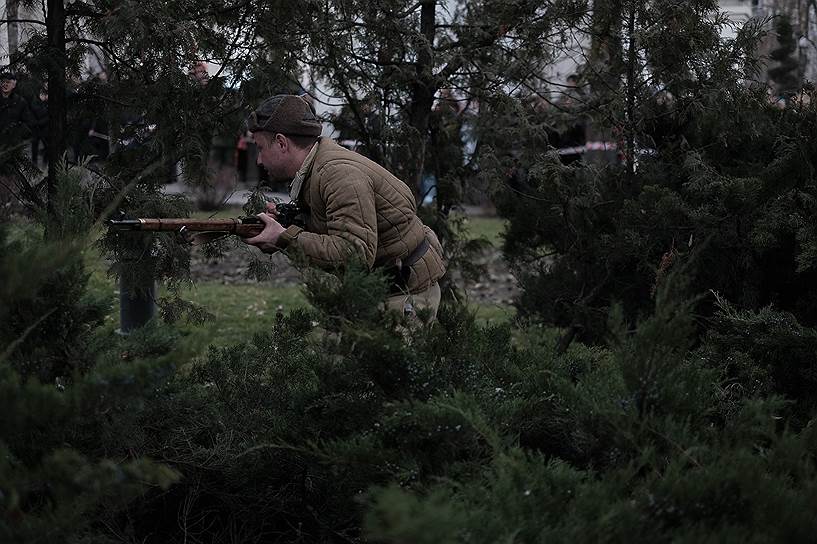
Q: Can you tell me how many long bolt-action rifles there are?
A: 1